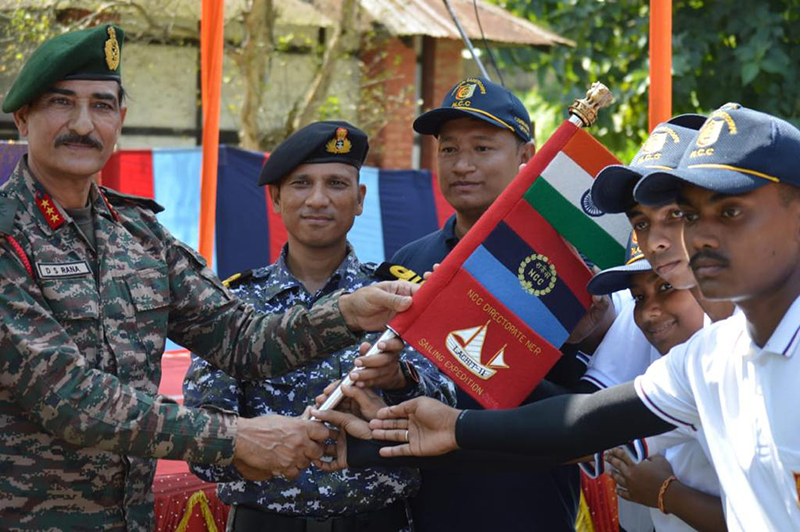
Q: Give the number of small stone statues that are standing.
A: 0